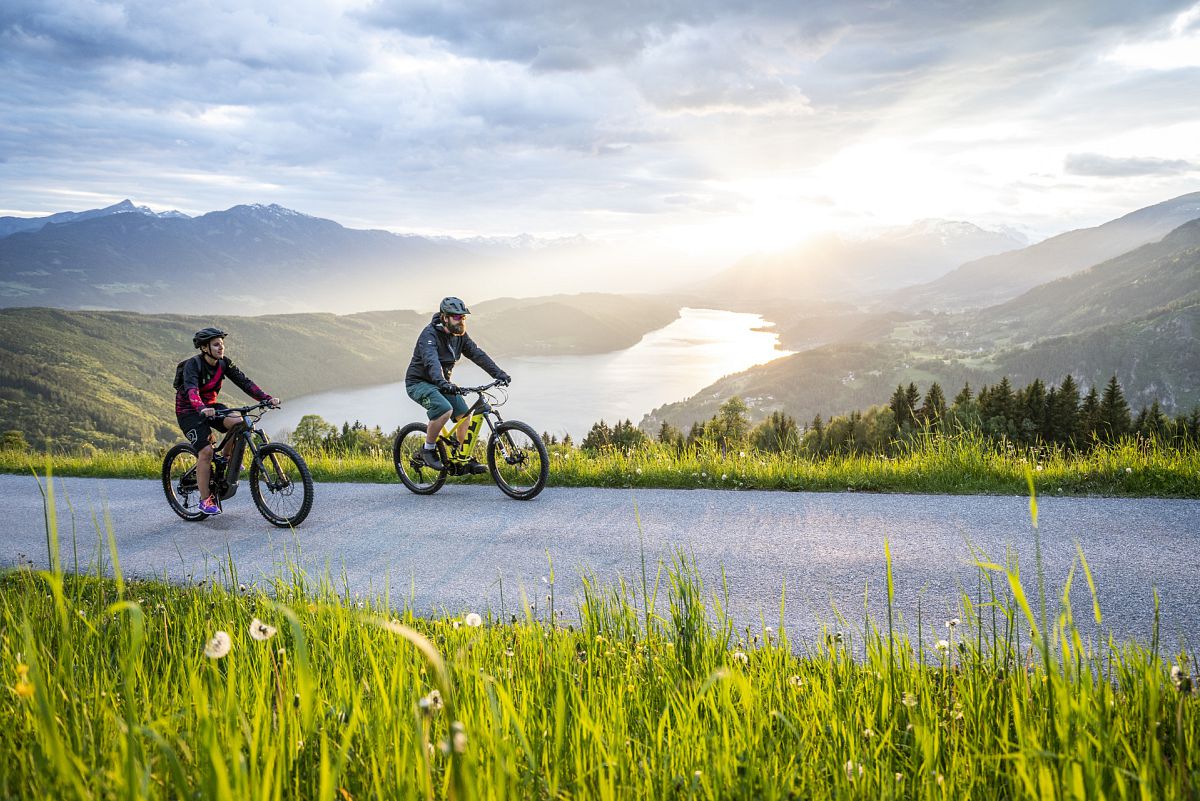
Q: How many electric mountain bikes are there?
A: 2